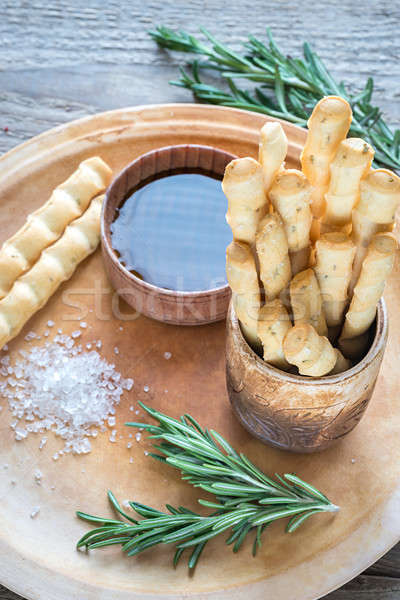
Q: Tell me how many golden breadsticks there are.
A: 15